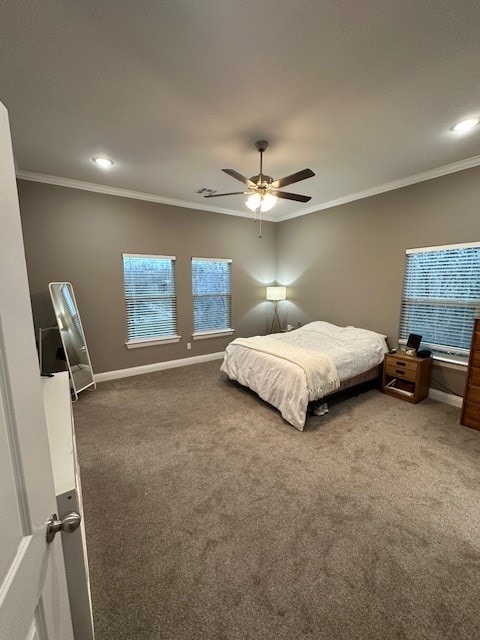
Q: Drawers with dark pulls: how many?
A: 2